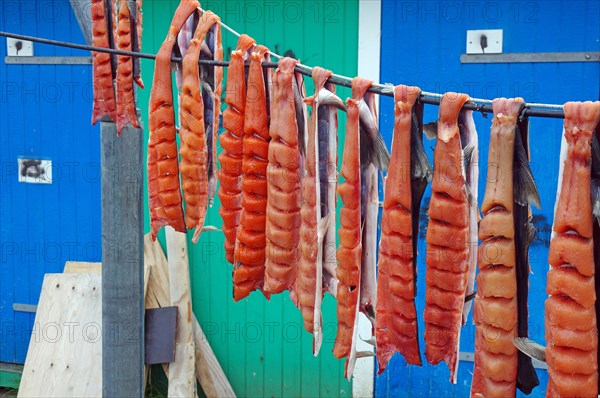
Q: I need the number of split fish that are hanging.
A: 13